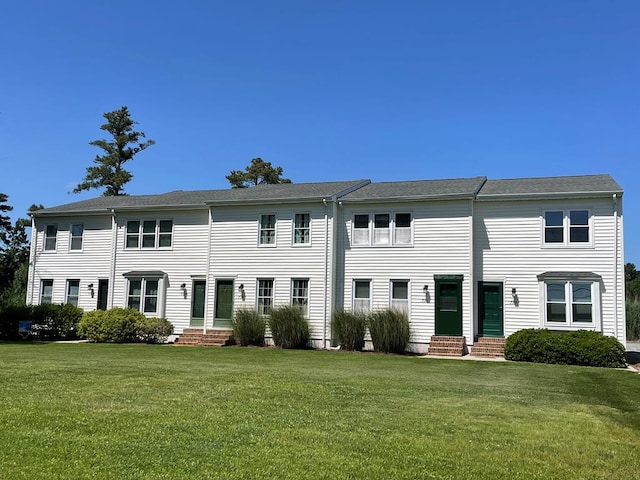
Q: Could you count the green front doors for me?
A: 5